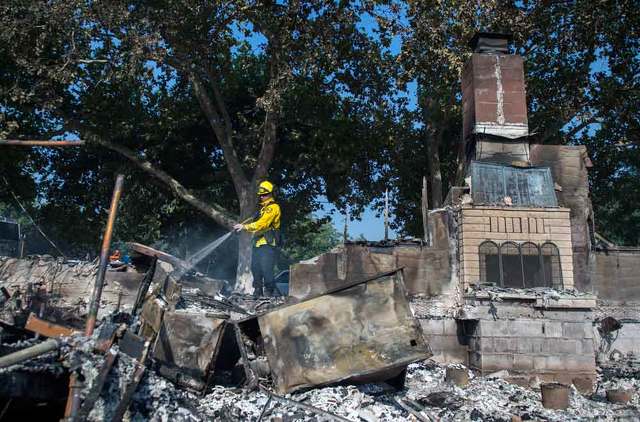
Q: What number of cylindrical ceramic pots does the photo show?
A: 3